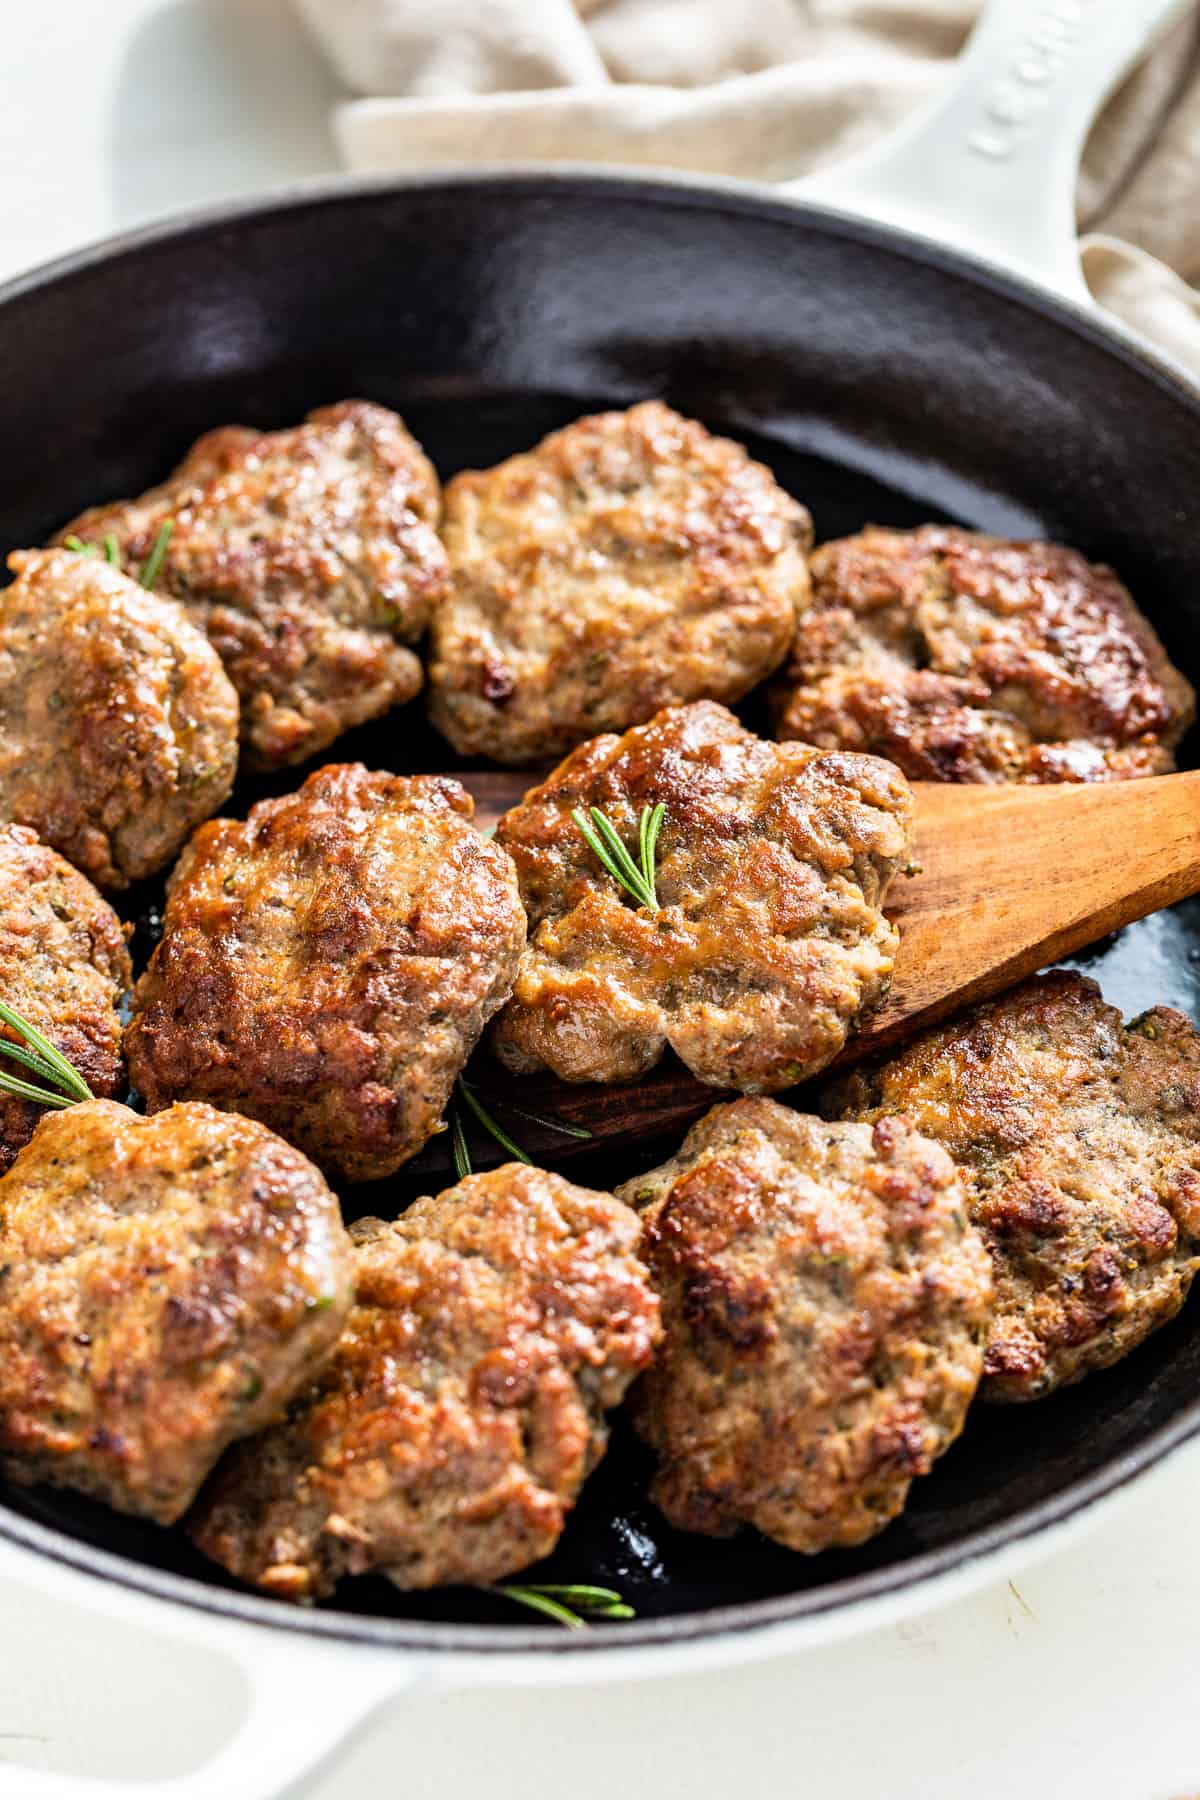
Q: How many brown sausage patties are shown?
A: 11